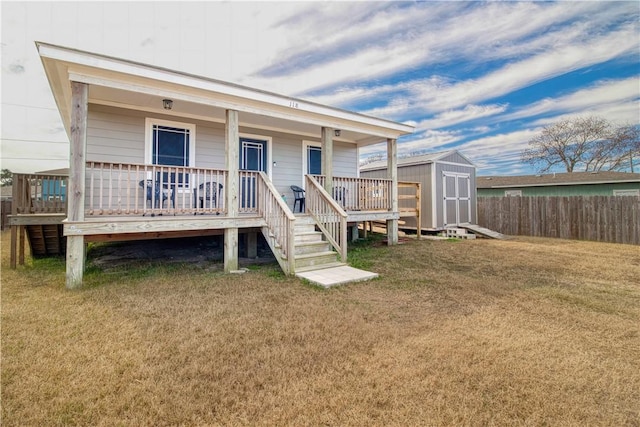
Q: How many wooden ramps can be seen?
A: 1